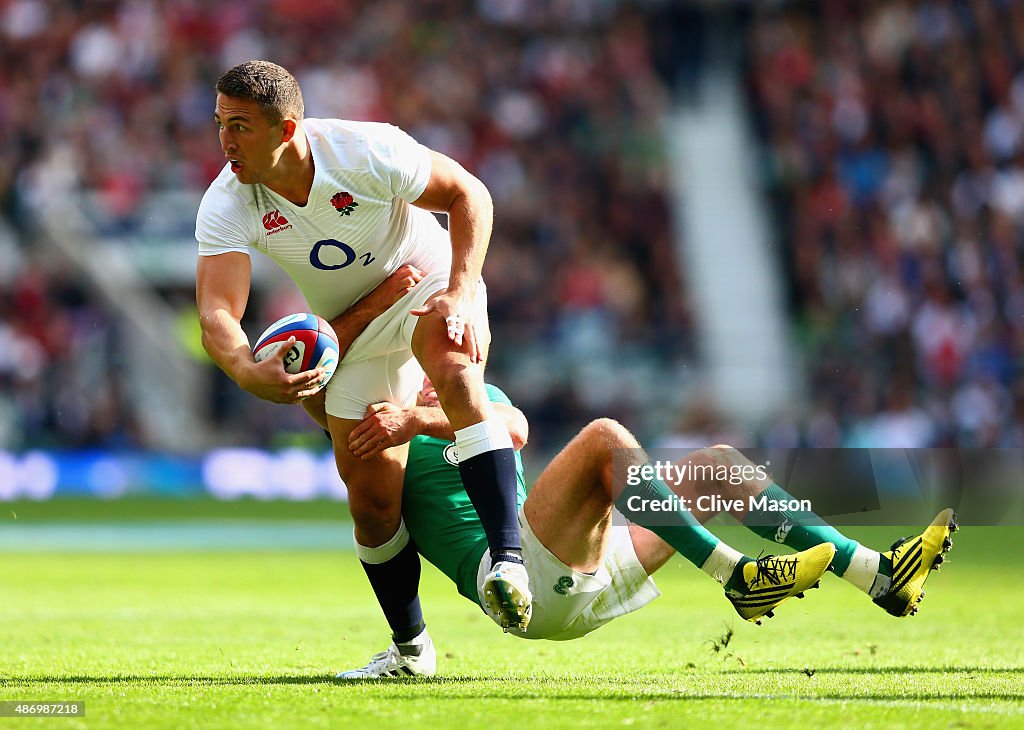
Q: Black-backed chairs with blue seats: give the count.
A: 0